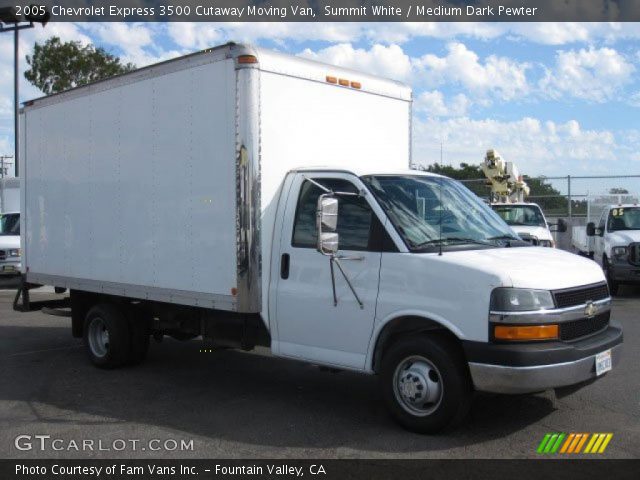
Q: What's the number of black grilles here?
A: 2